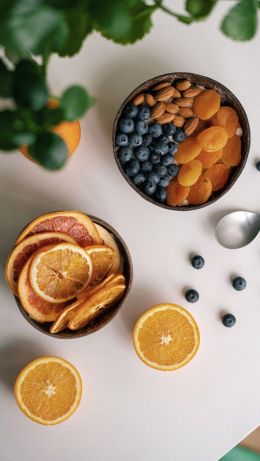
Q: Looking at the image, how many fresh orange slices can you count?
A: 2